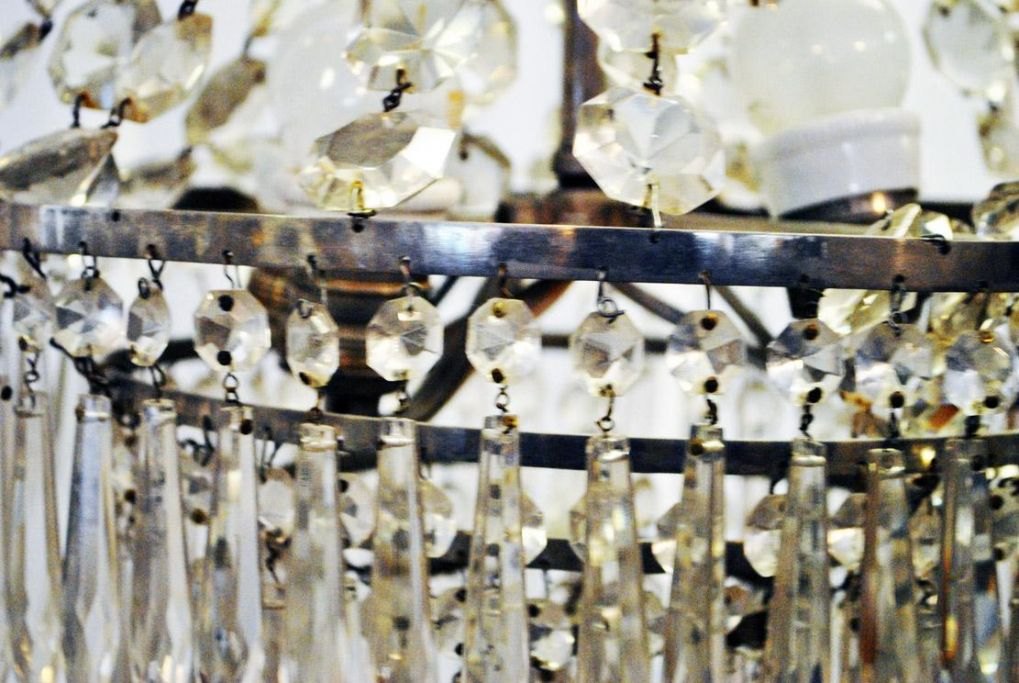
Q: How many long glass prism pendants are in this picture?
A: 12